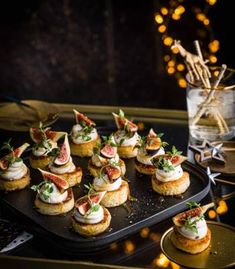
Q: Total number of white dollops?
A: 12